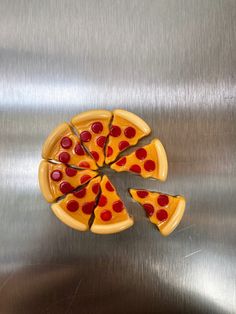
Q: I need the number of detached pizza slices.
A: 1